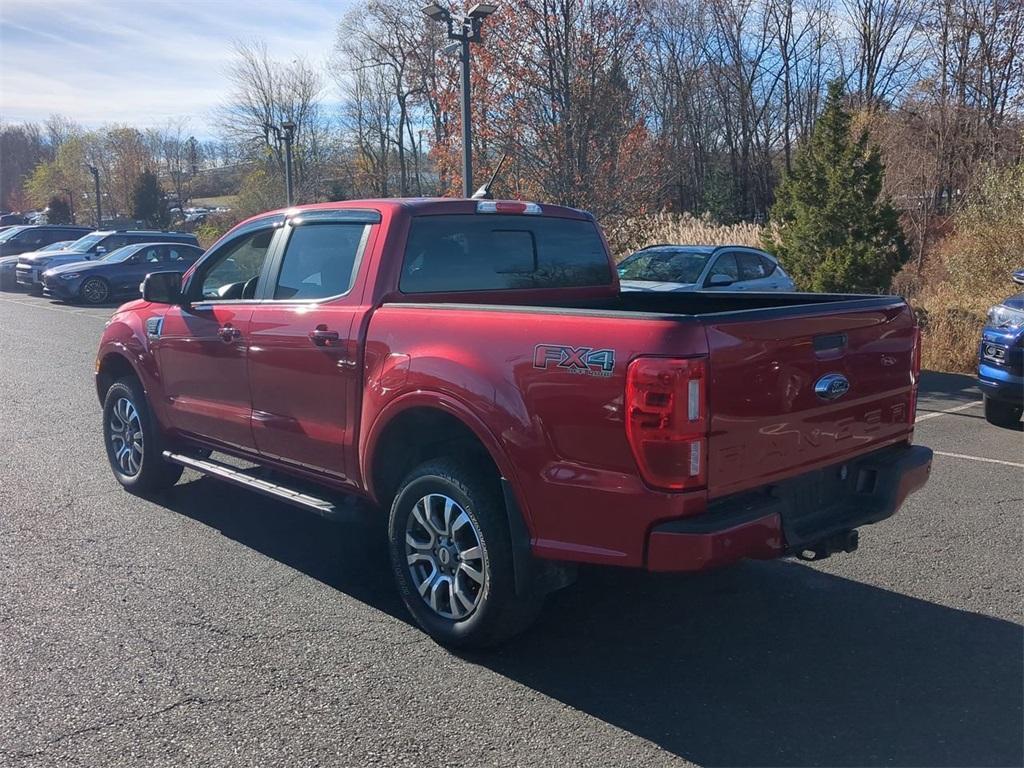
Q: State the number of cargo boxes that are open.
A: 1